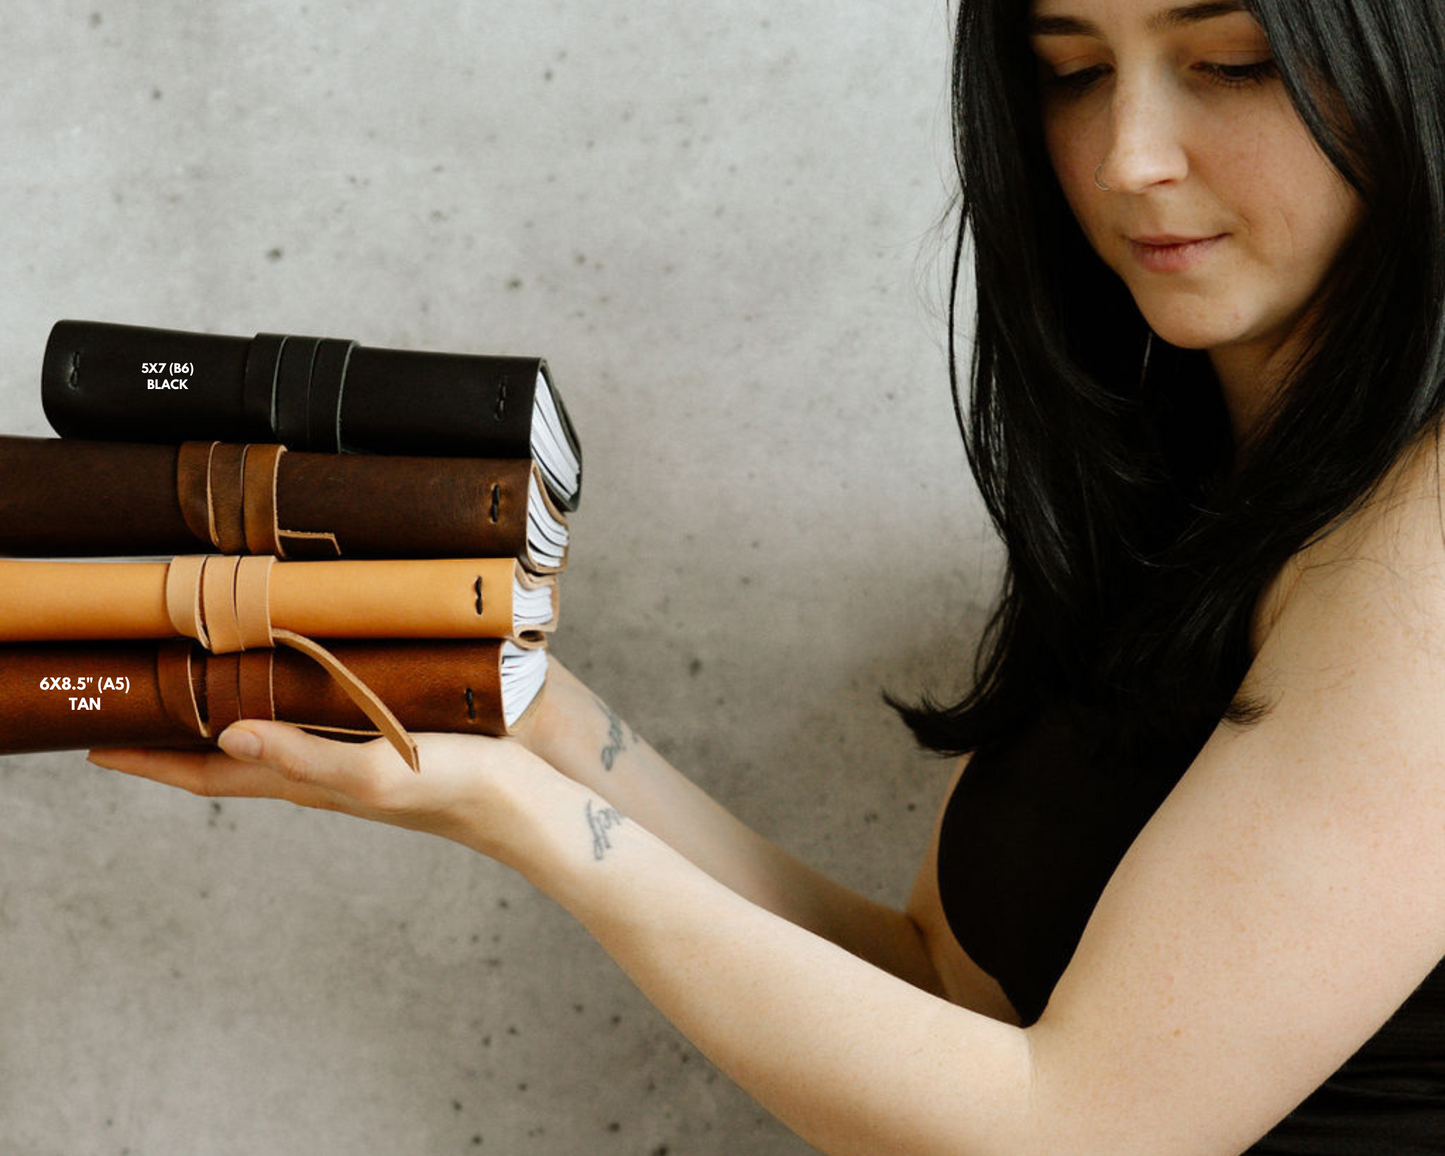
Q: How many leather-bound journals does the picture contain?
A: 4